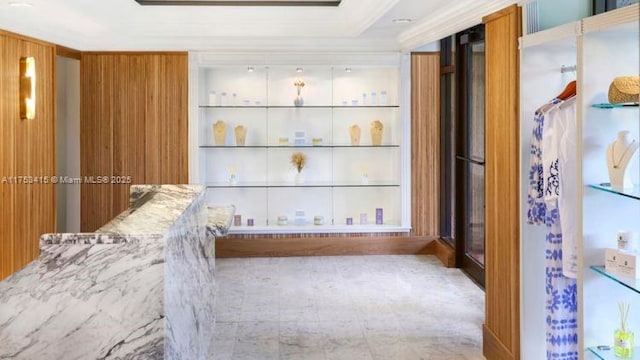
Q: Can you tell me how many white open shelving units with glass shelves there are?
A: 2